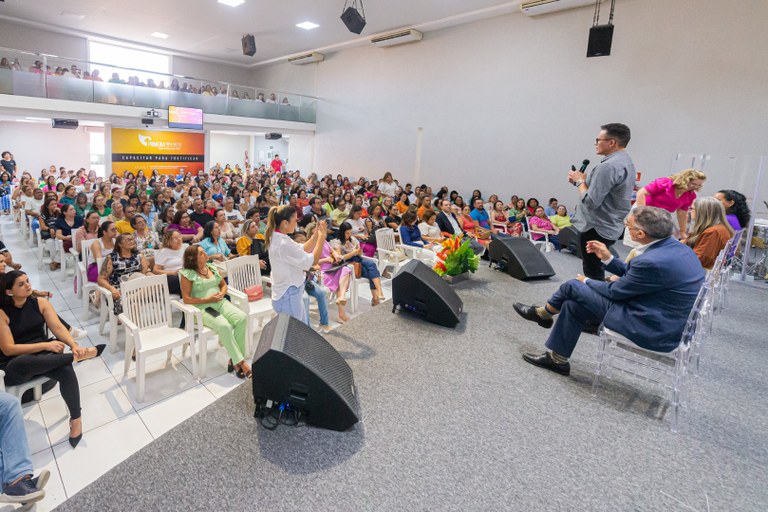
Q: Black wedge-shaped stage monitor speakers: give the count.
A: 4